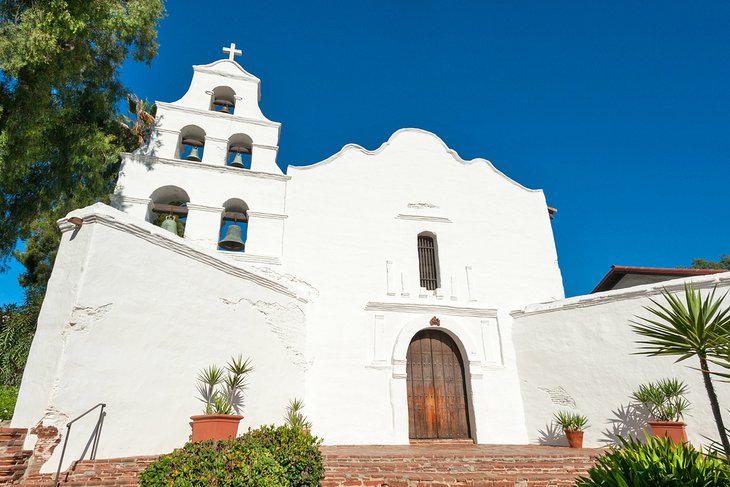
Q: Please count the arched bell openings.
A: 5